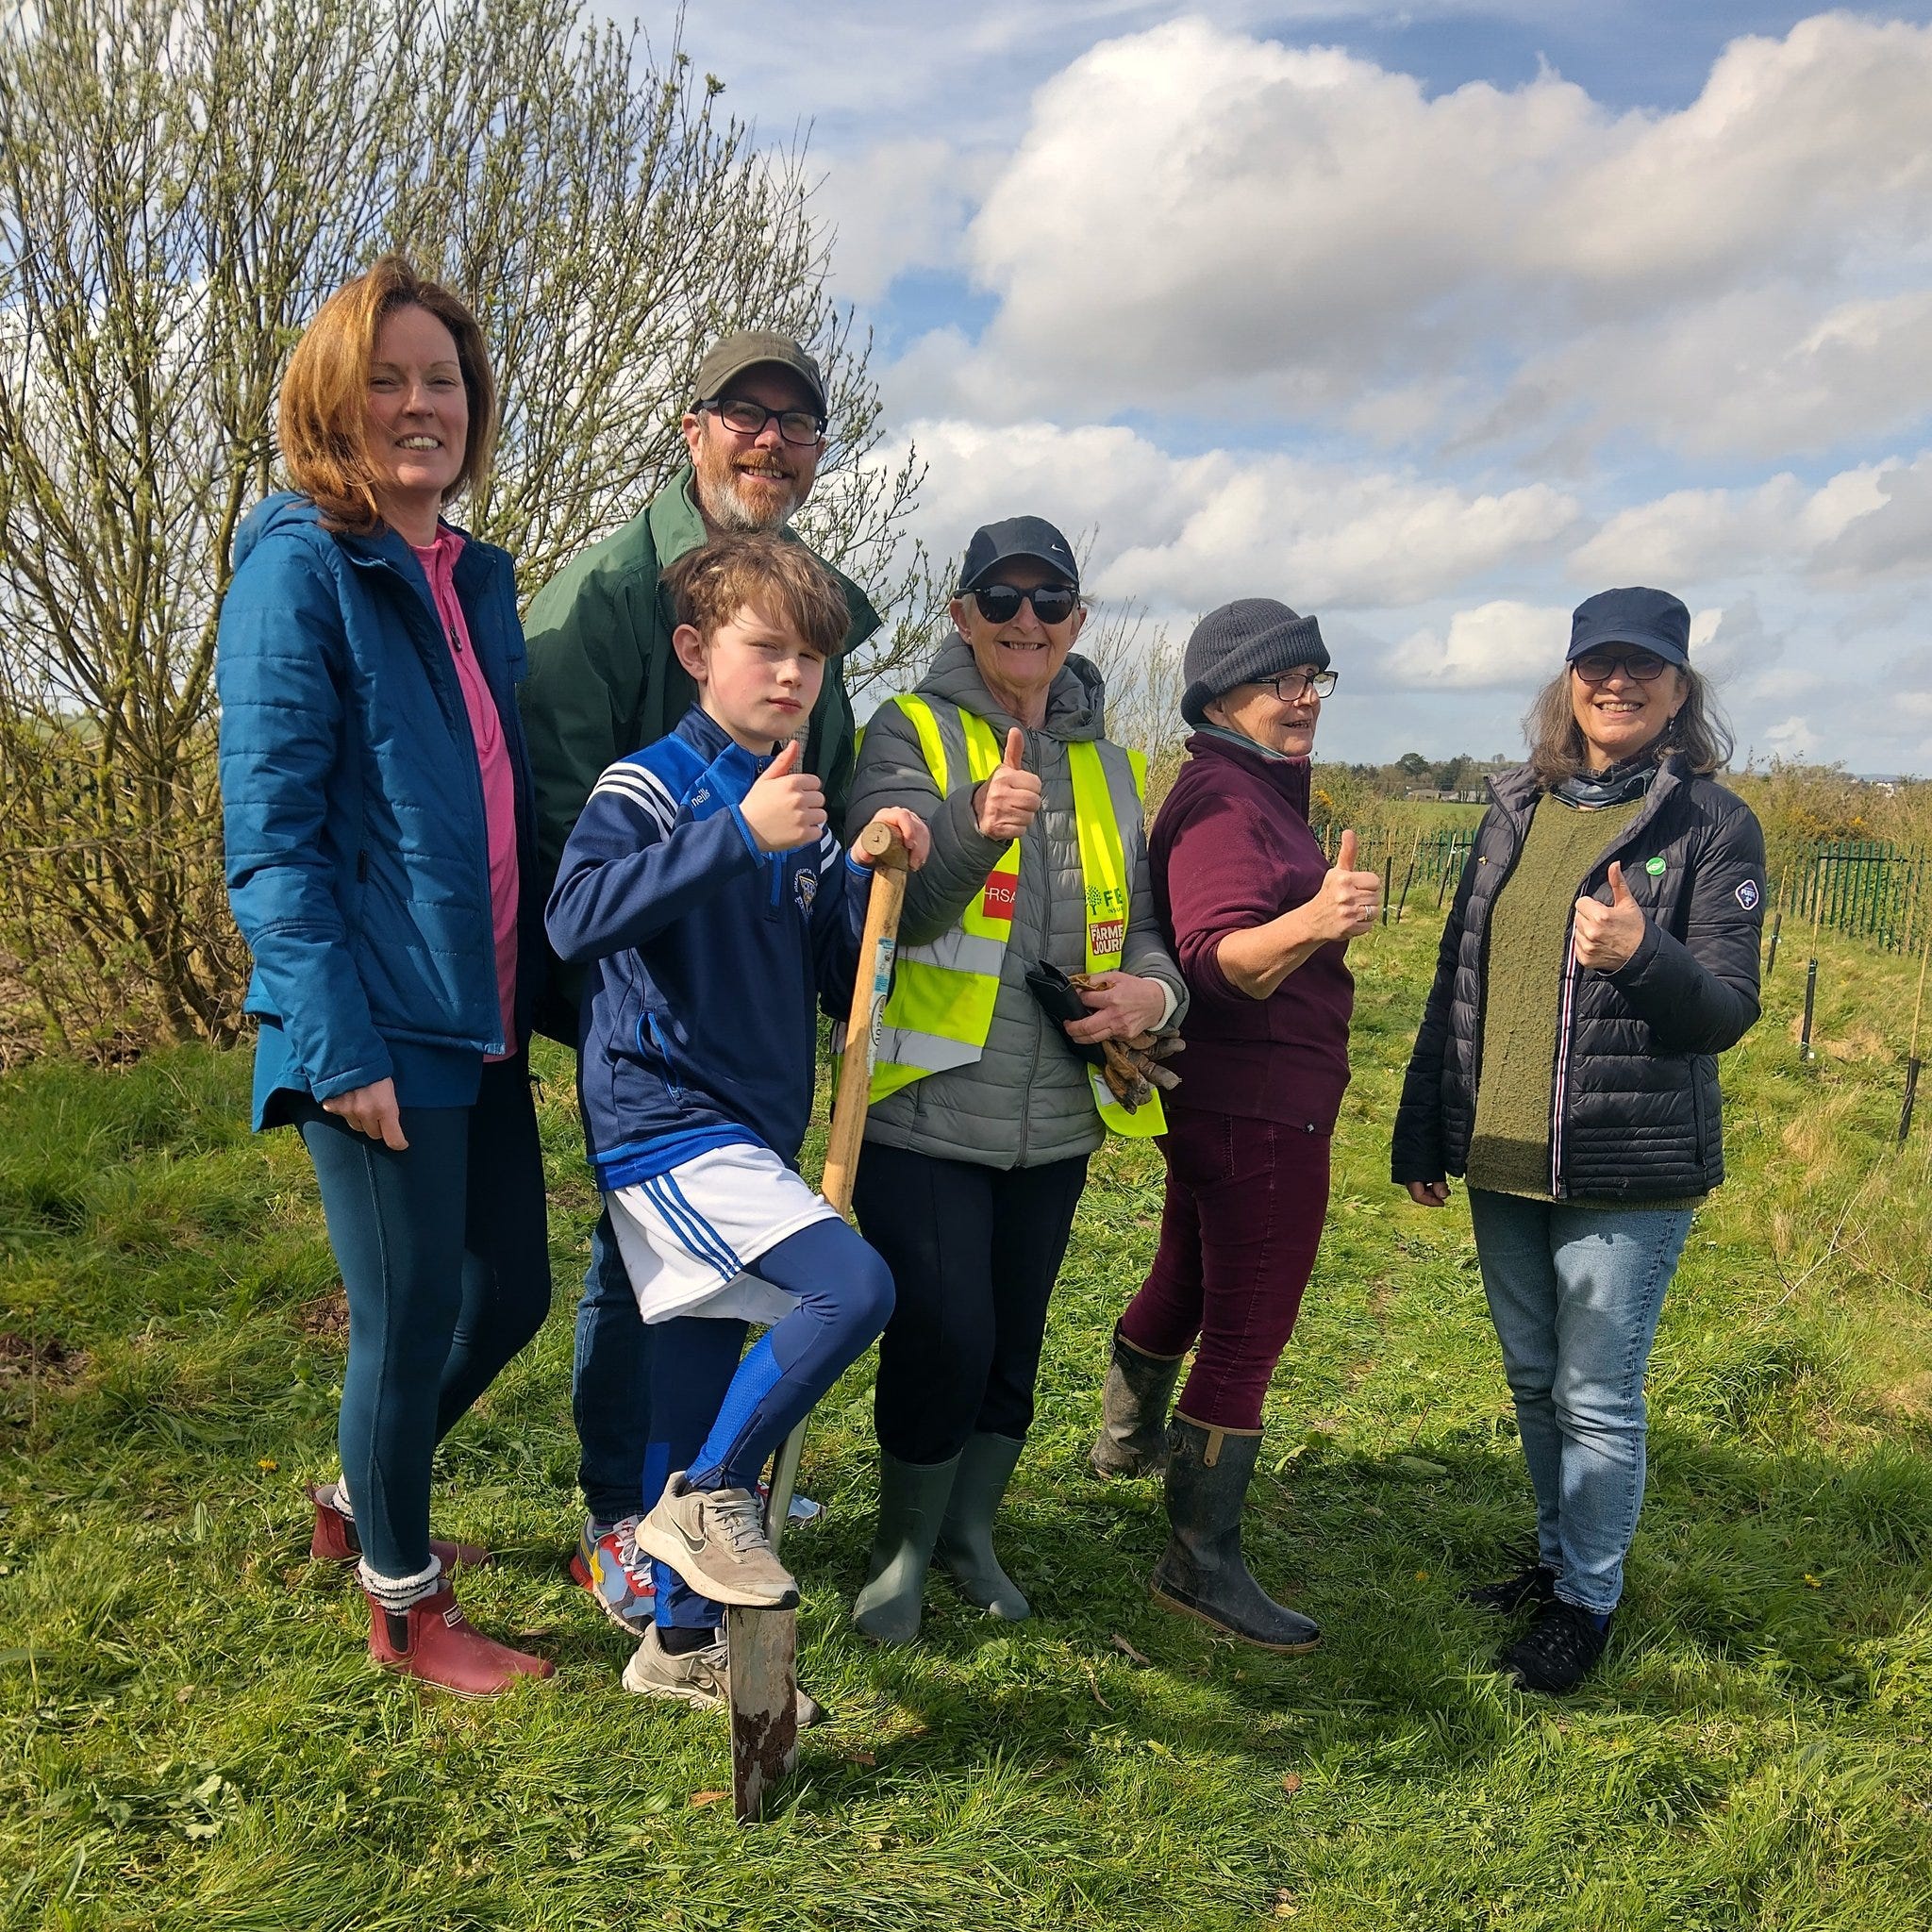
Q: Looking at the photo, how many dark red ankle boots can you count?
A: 2